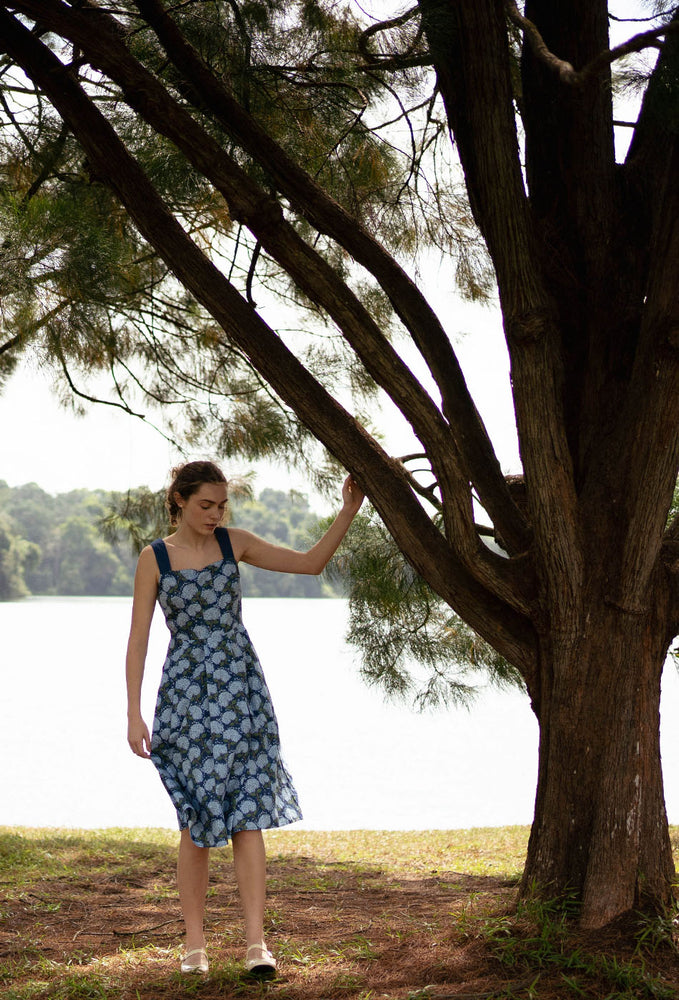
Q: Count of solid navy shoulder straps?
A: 2